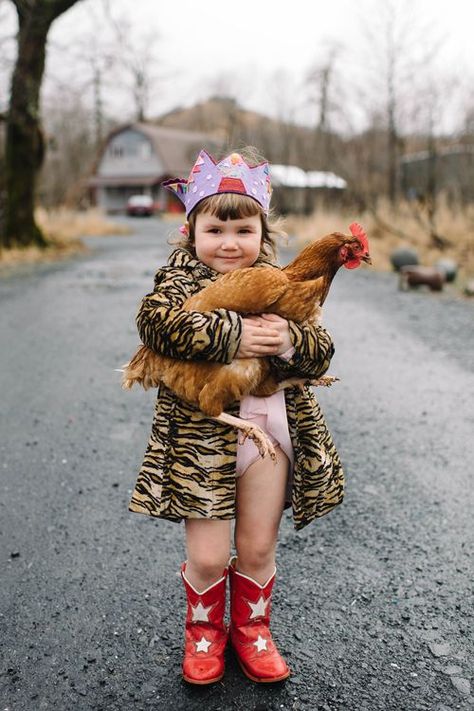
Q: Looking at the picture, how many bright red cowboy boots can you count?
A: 2